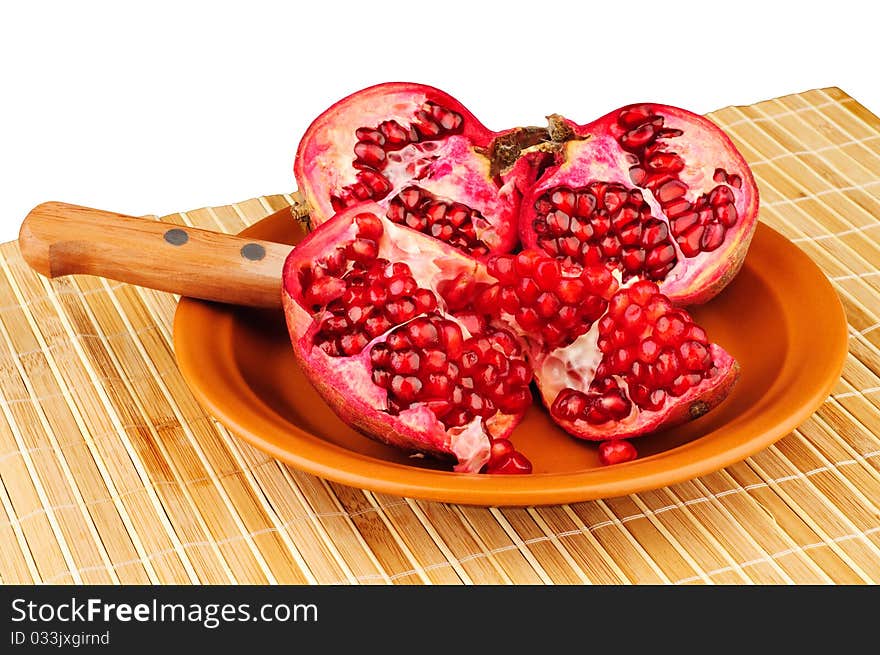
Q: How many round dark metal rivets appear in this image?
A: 2